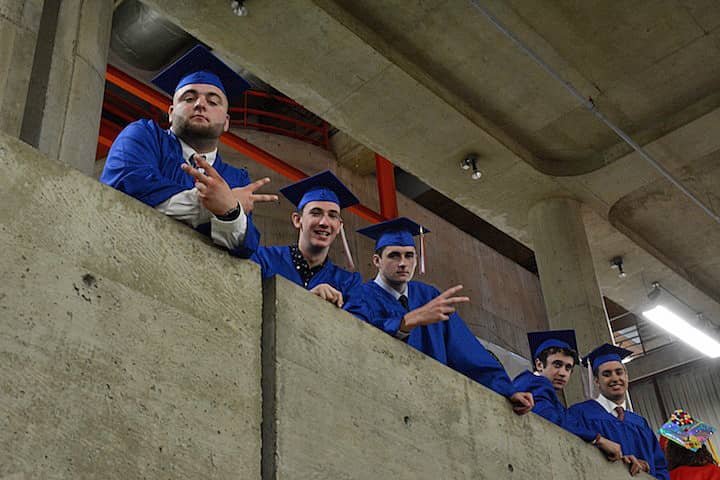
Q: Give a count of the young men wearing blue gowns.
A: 5